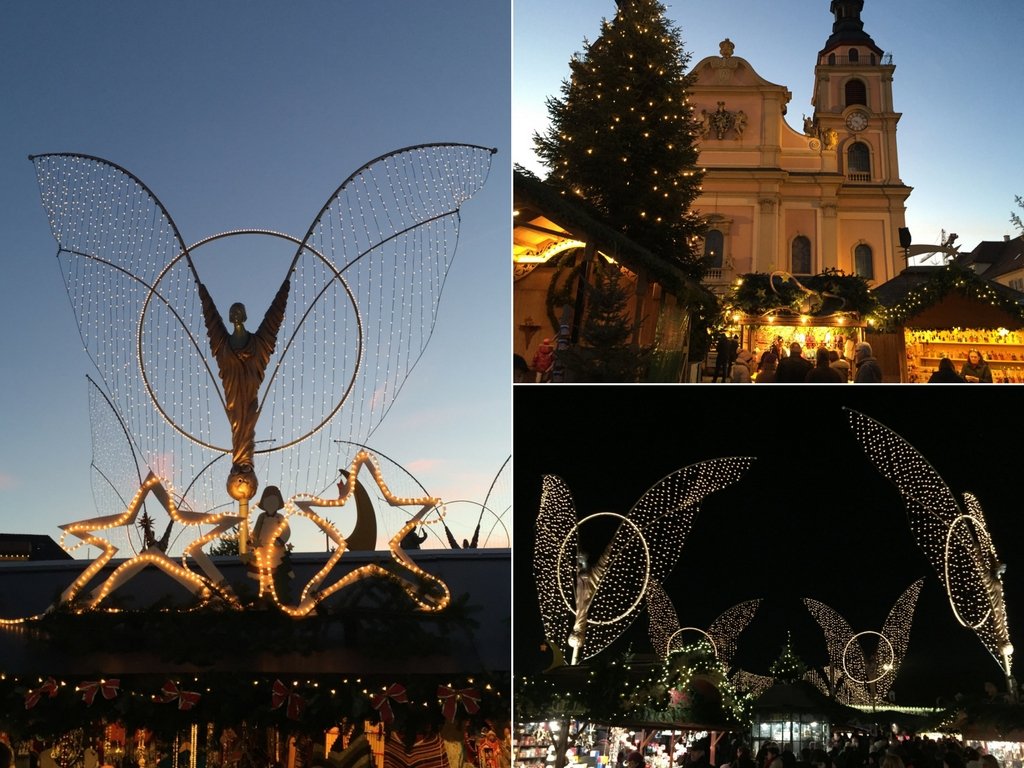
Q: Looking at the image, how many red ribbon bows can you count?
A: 6